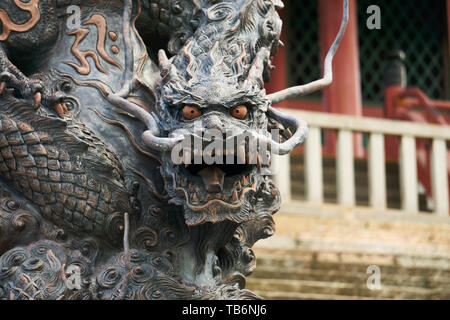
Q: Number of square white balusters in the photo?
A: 6